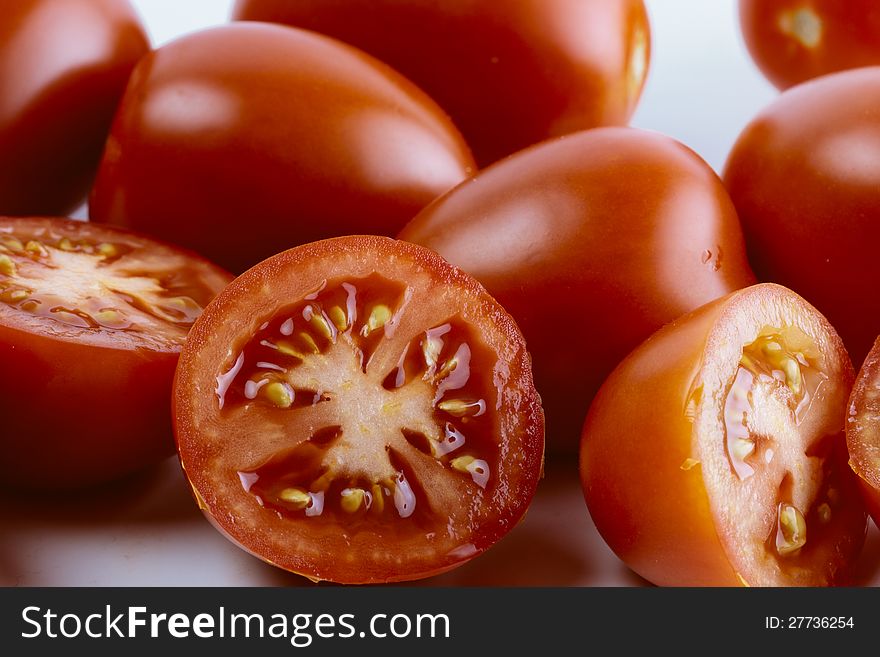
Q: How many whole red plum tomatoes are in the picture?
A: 6